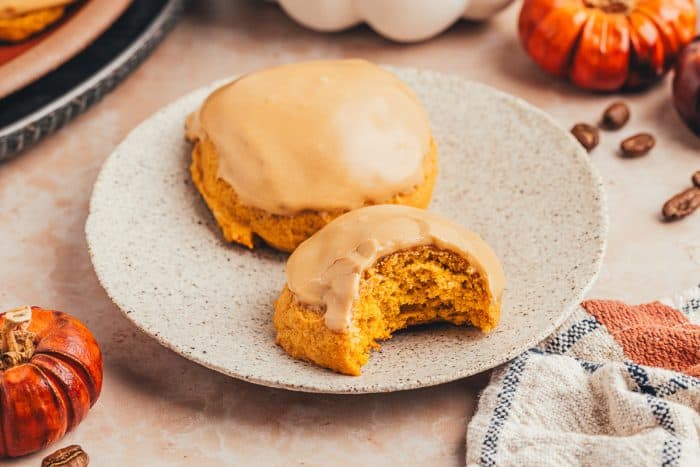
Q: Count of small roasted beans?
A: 6